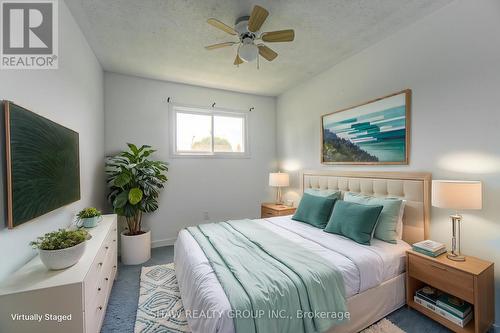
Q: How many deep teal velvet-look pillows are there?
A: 2